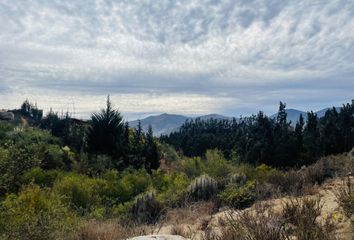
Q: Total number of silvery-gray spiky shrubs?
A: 3